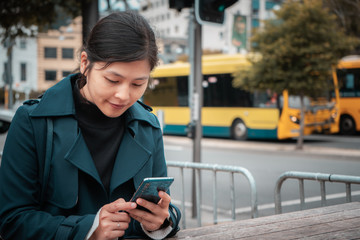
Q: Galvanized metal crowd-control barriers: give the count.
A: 2